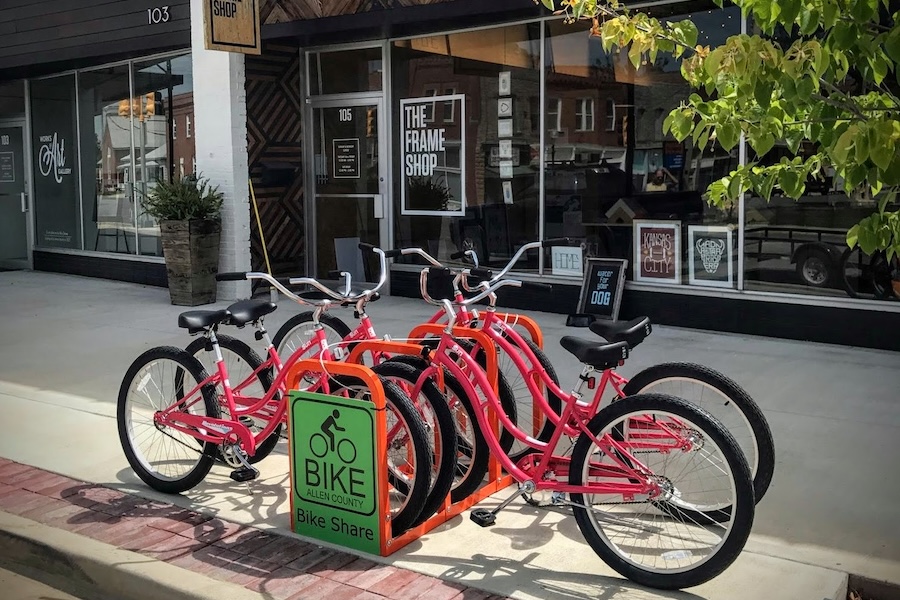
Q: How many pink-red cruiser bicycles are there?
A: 5